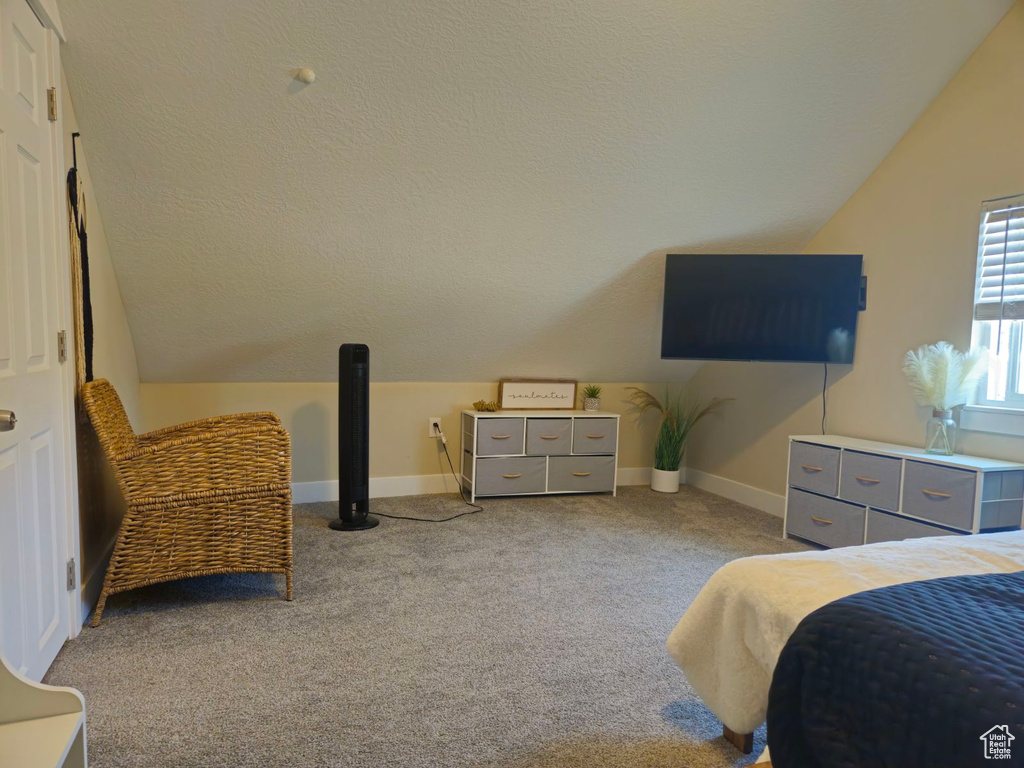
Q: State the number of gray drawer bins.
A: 10